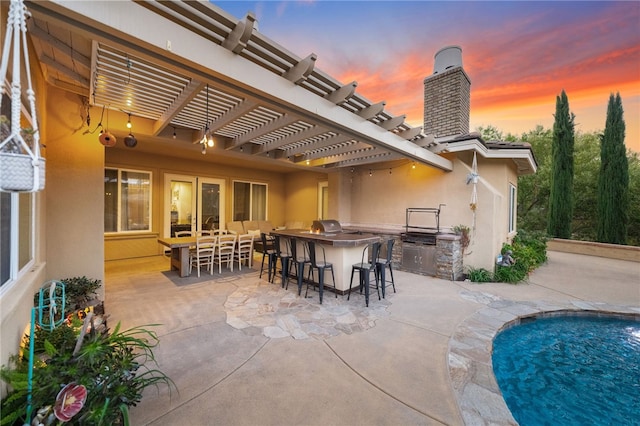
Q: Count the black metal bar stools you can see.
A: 6